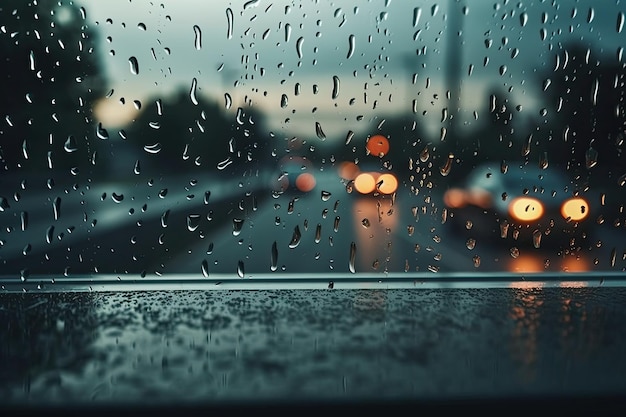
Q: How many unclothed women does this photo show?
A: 0